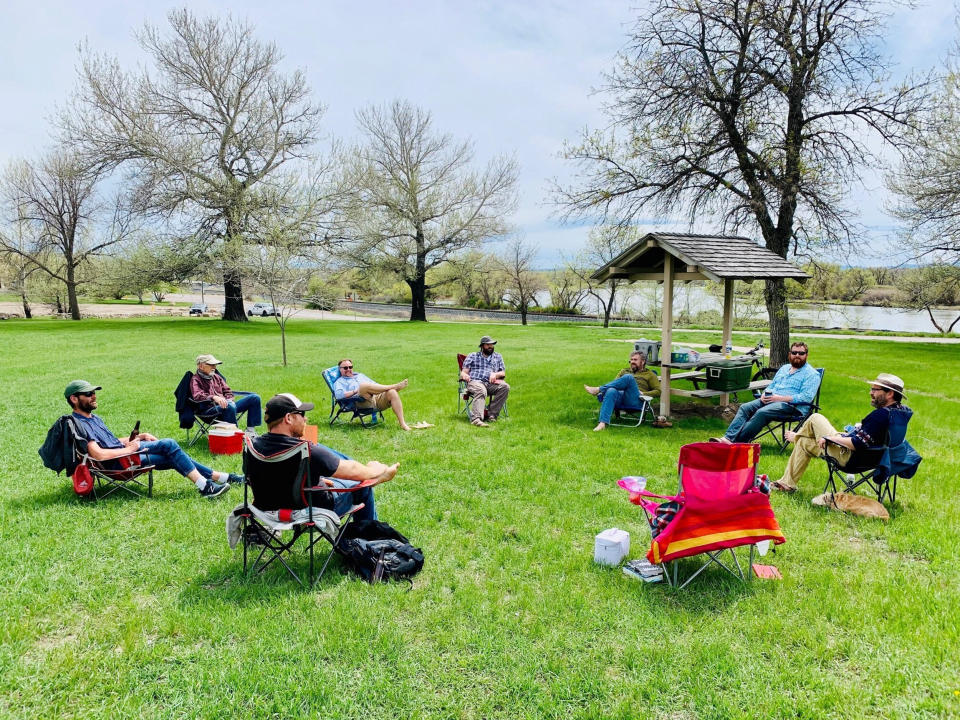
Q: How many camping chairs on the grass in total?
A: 9